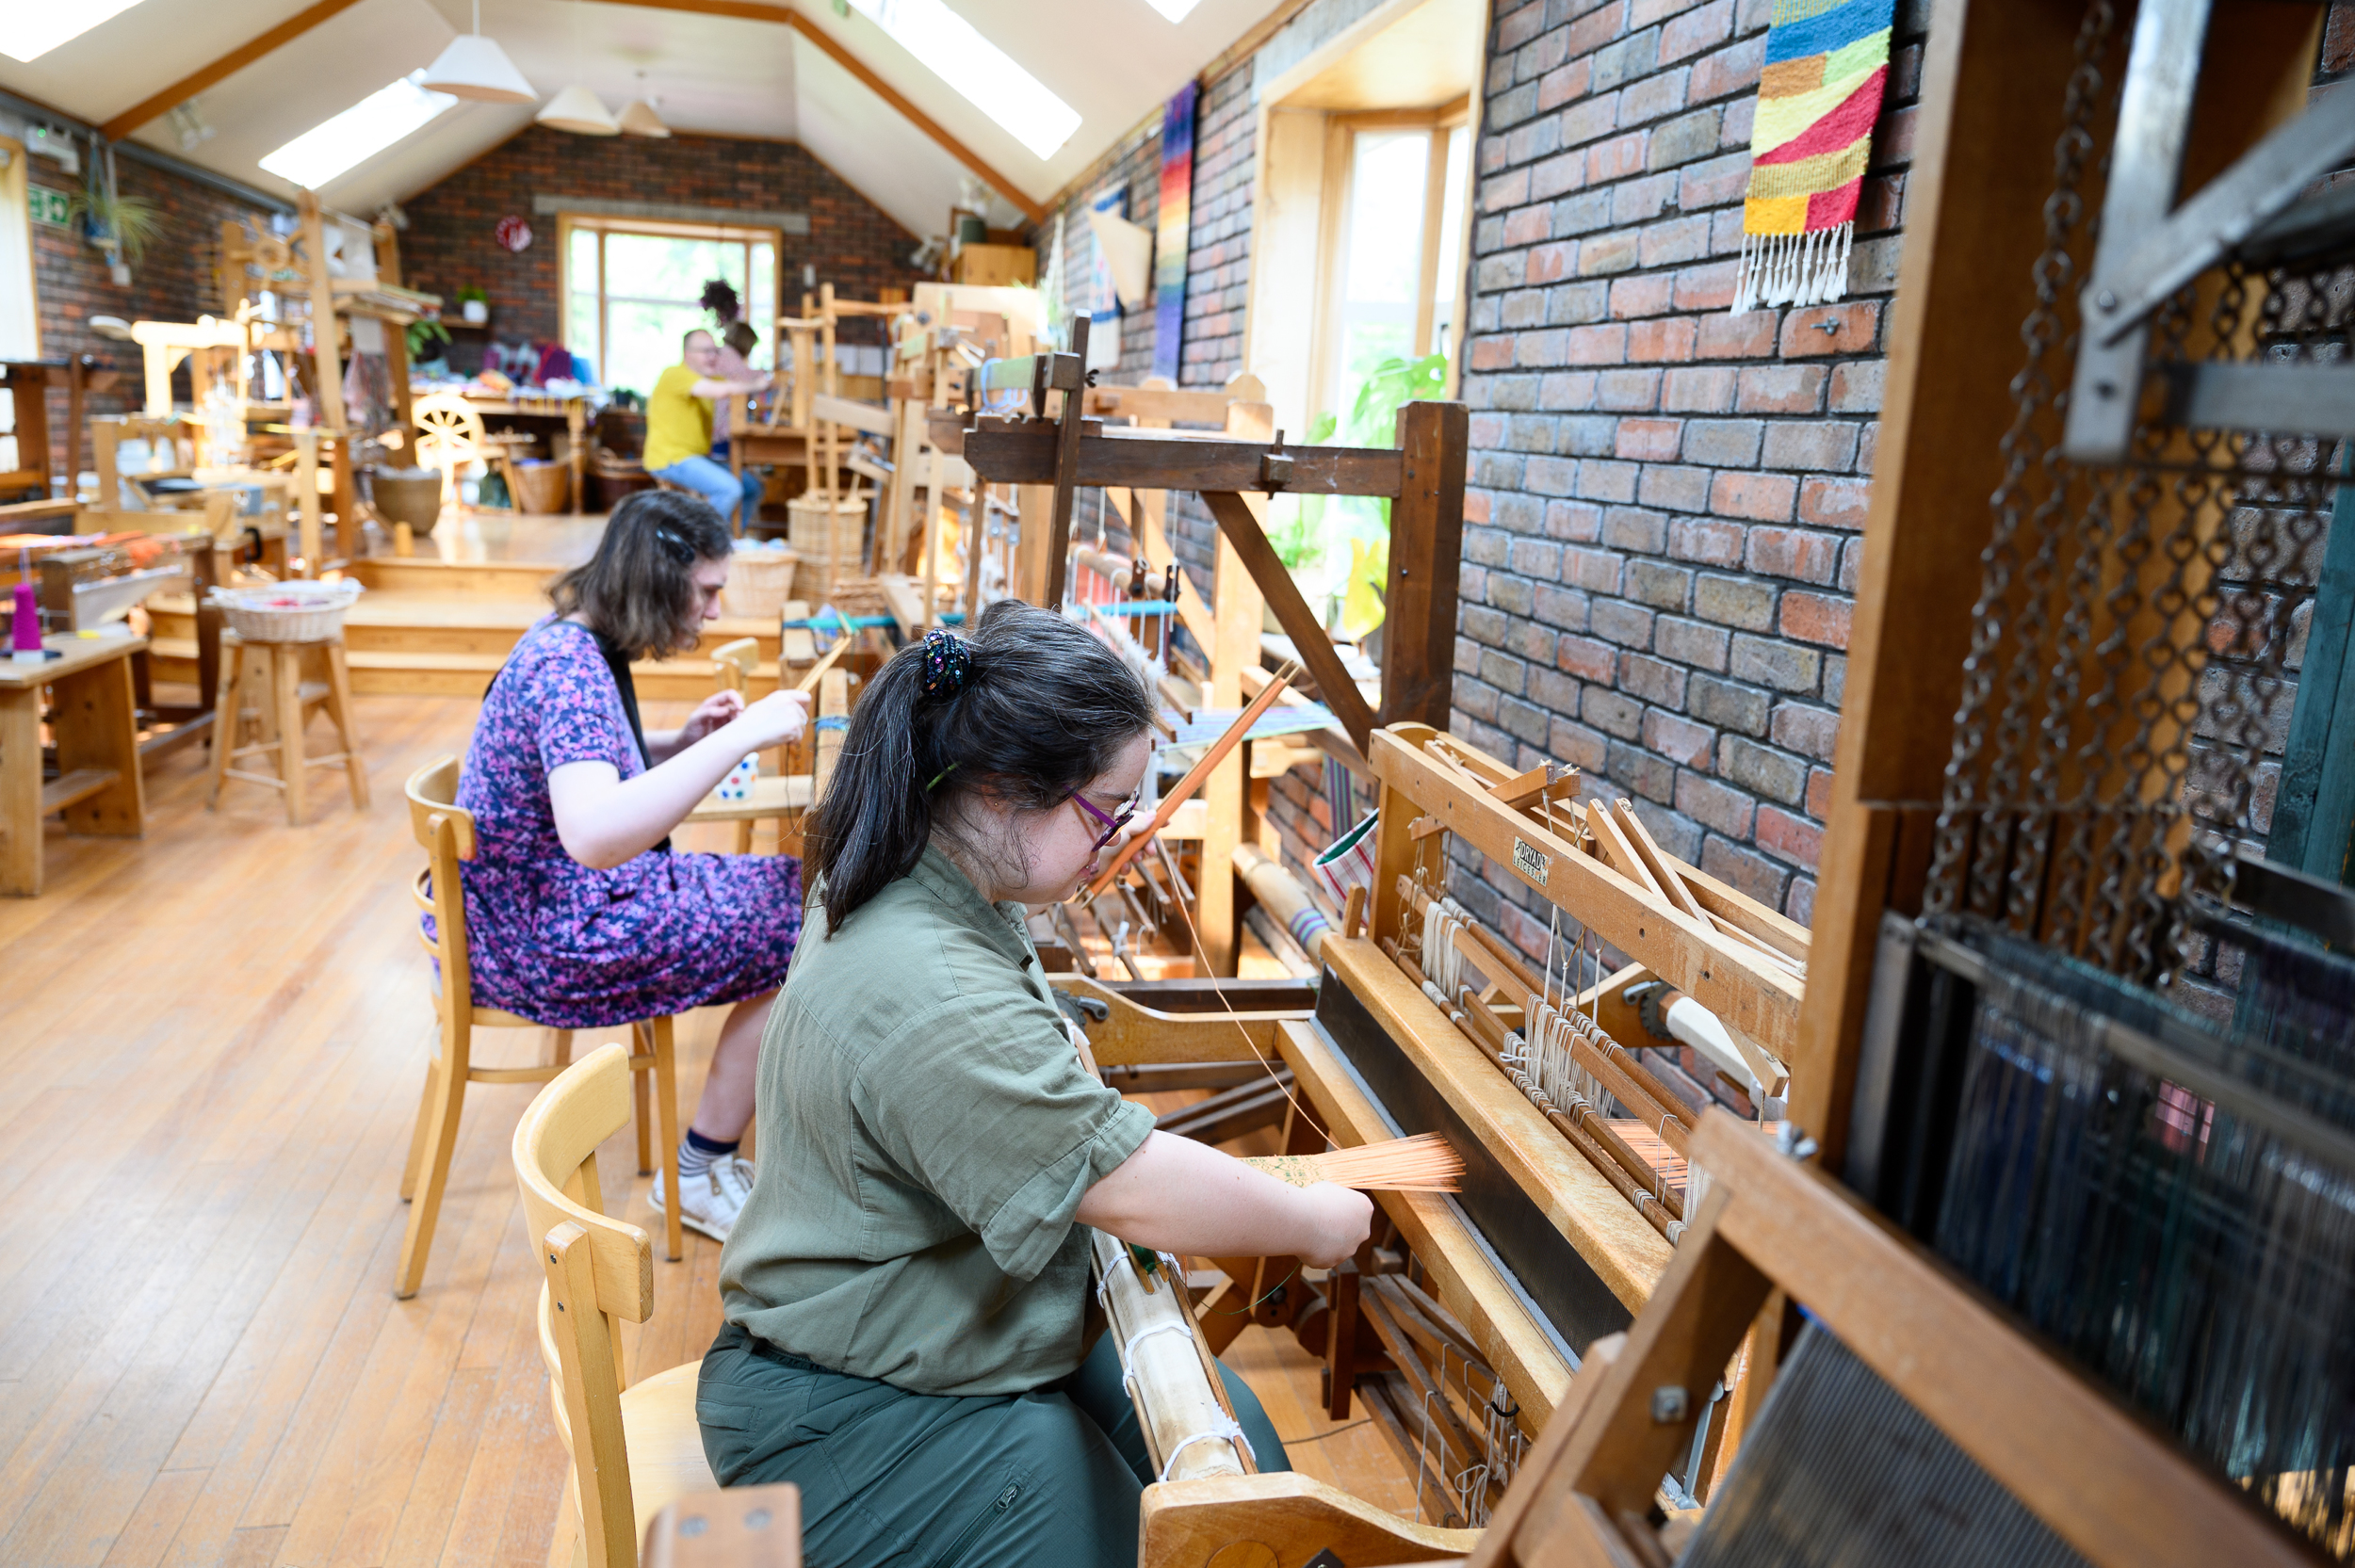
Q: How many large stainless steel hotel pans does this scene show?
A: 0